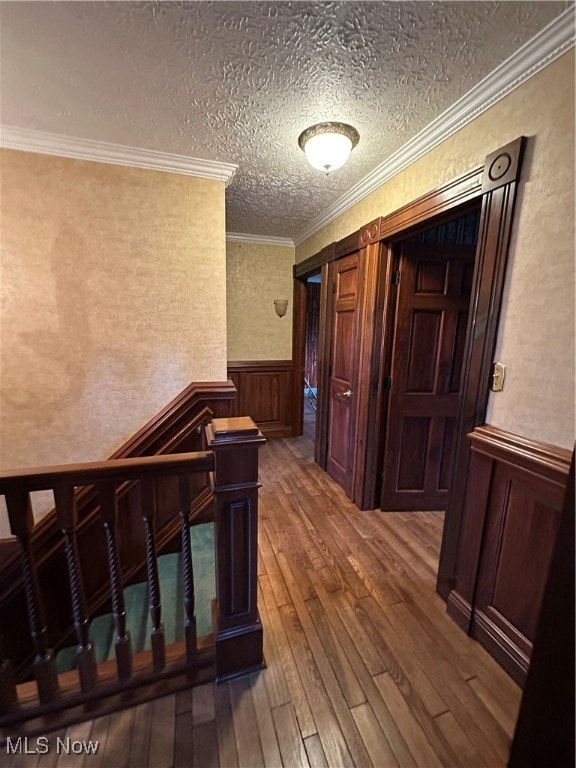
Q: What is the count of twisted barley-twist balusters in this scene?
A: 5